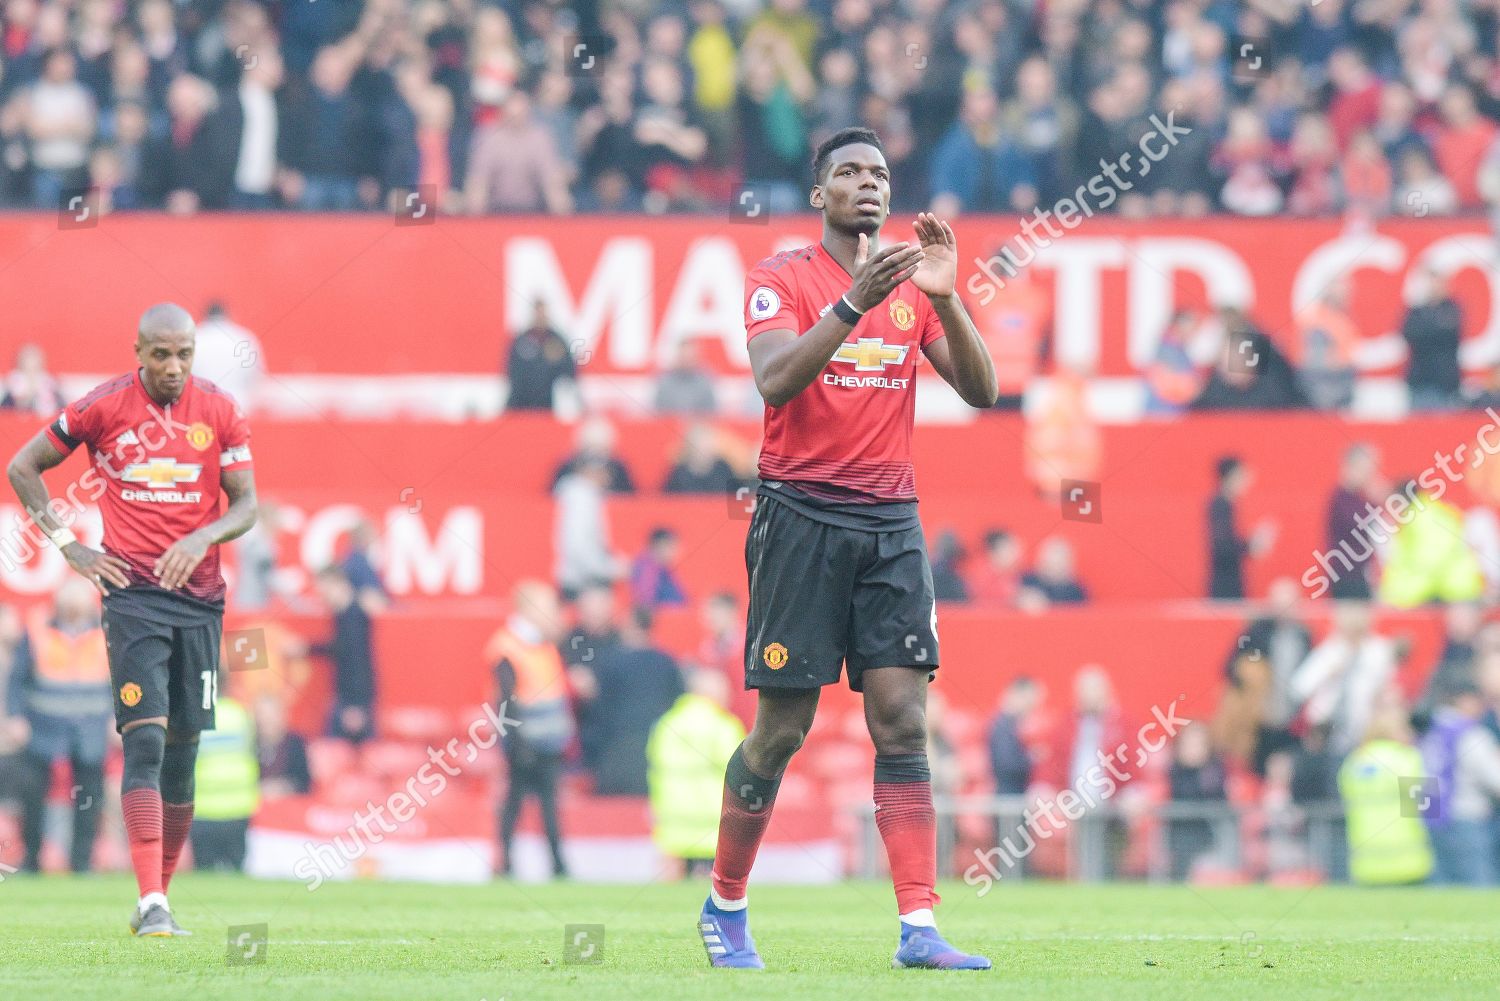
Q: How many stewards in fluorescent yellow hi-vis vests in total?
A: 4